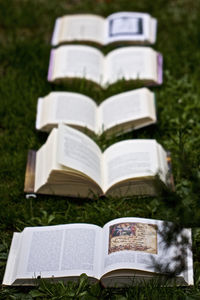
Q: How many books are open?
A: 5